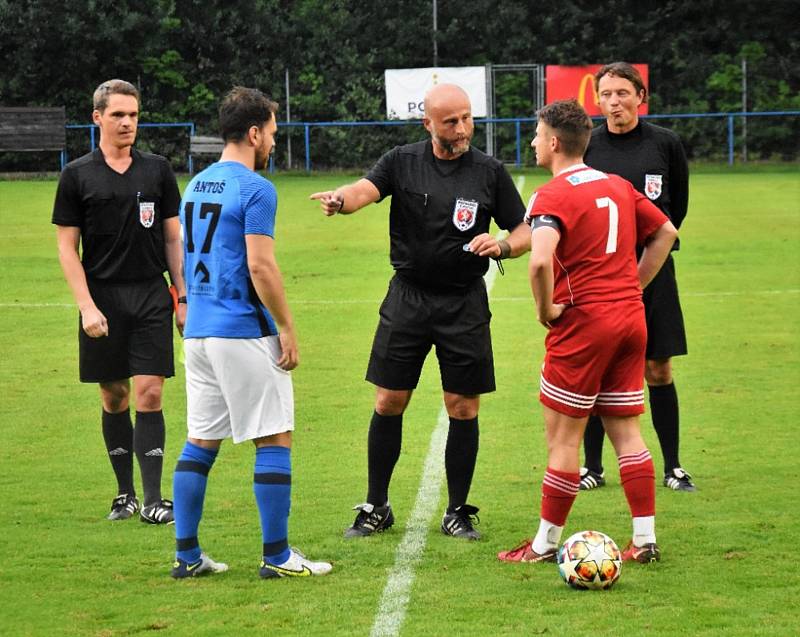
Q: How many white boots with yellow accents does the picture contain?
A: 2